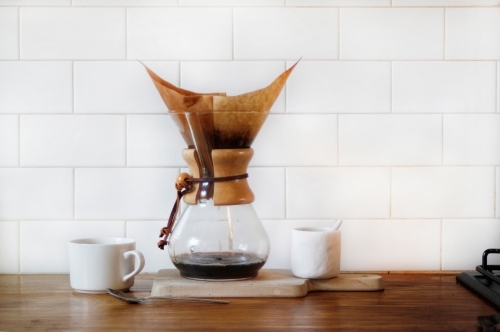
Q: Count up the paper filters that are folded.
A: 1